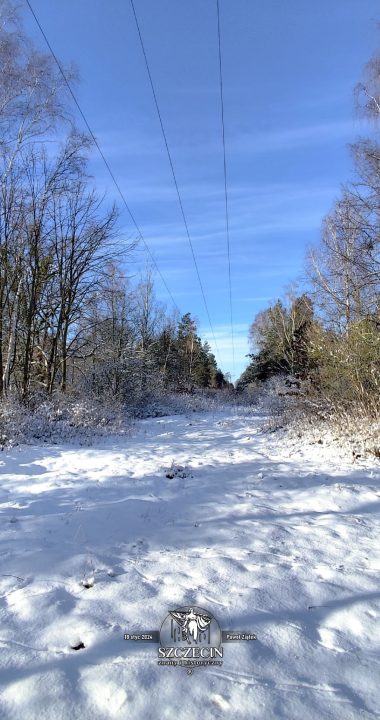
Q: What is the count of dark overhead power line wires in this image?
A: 3